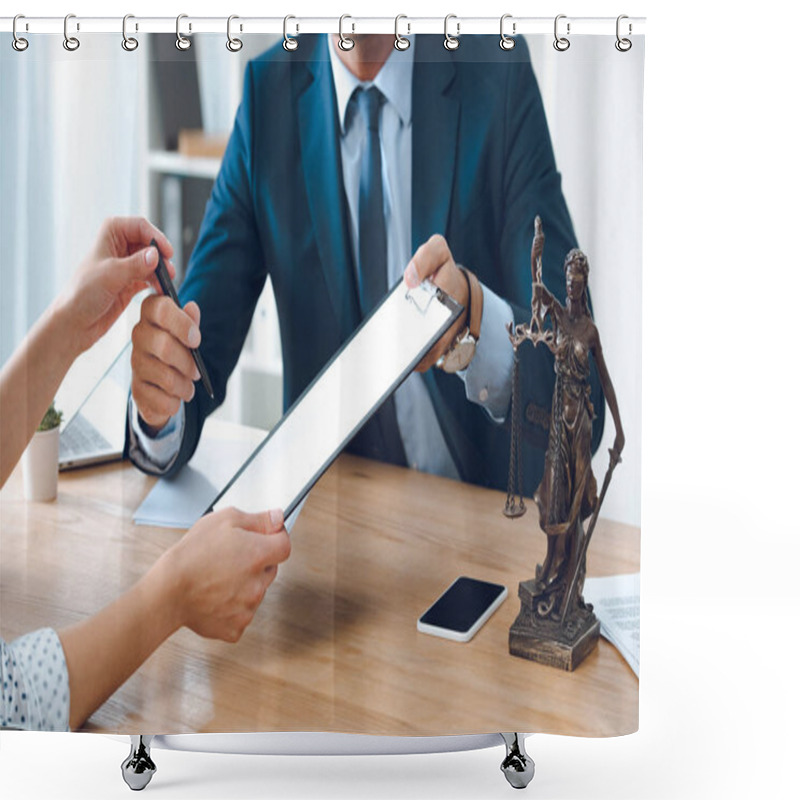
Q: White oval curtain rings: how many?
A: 12